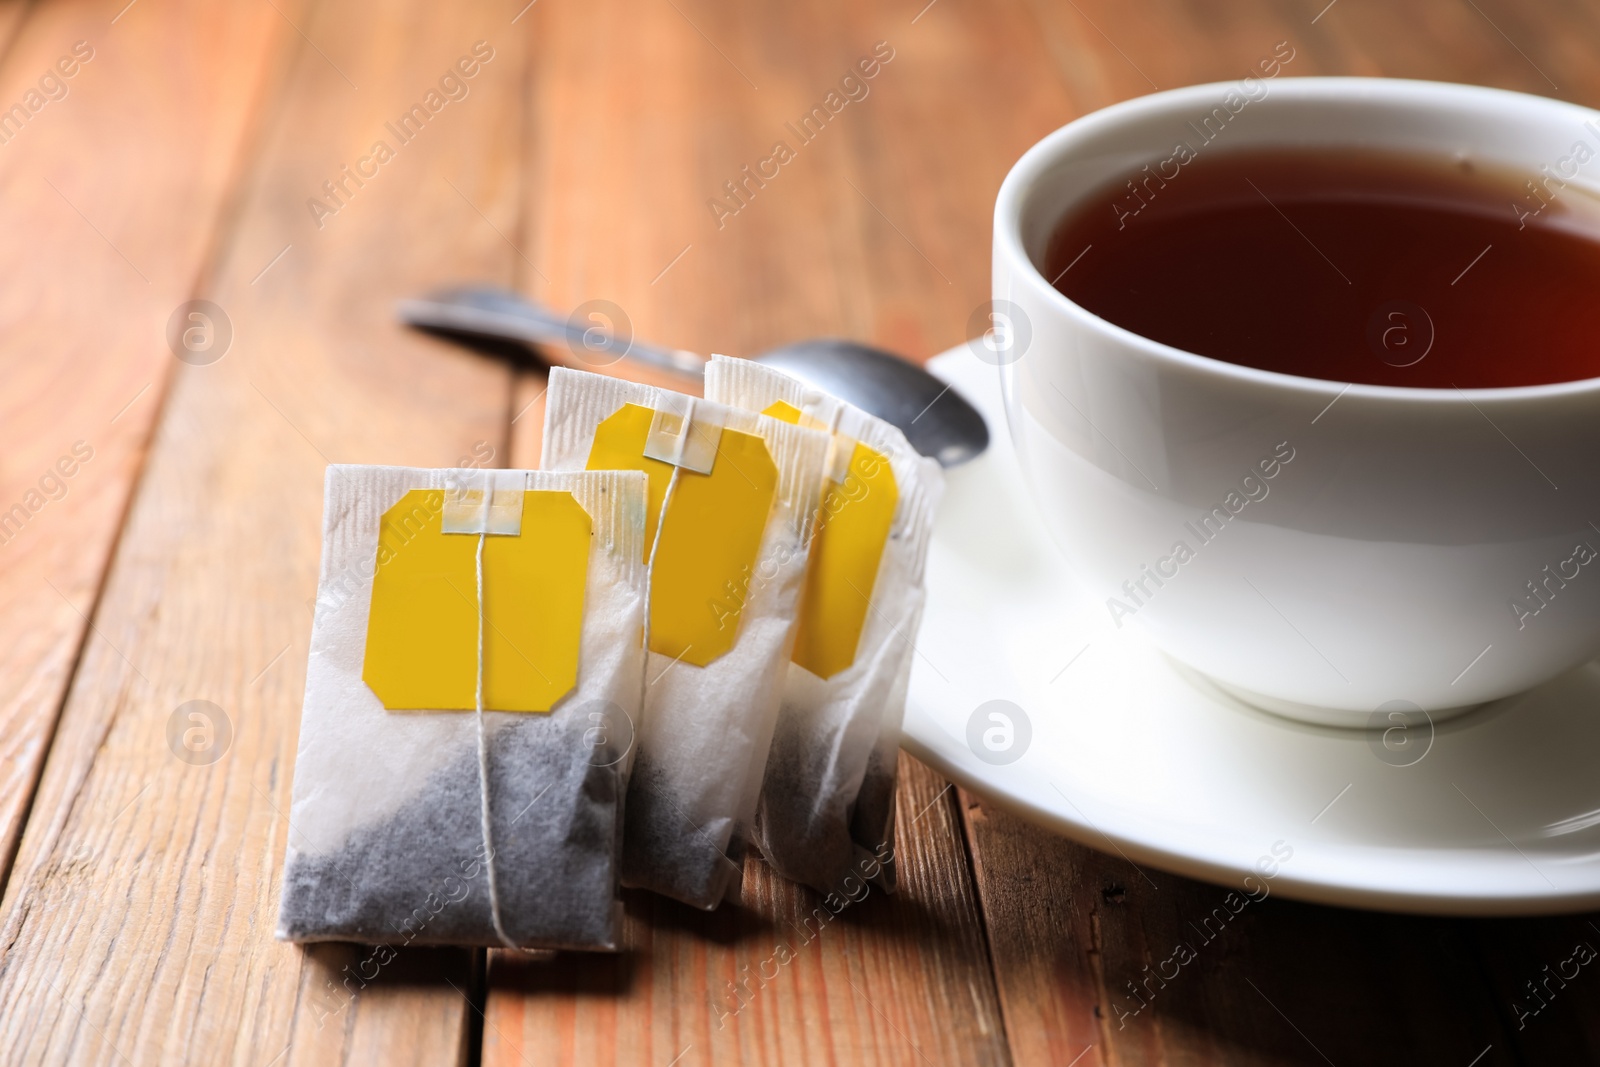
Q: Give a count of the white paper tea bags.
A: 3